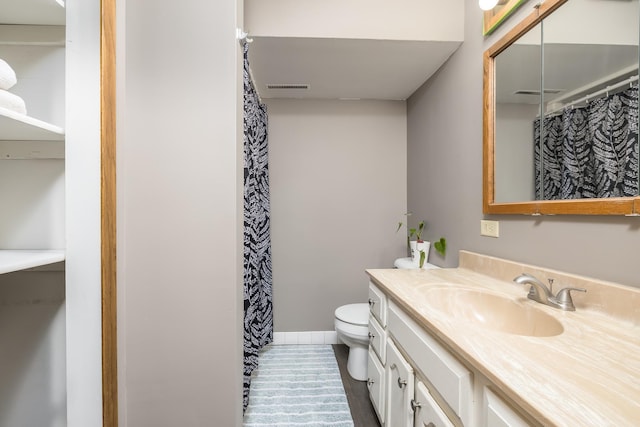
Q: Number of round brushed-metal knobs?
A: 5